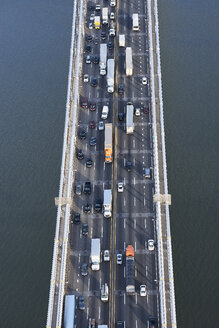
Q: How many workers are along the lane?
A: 0